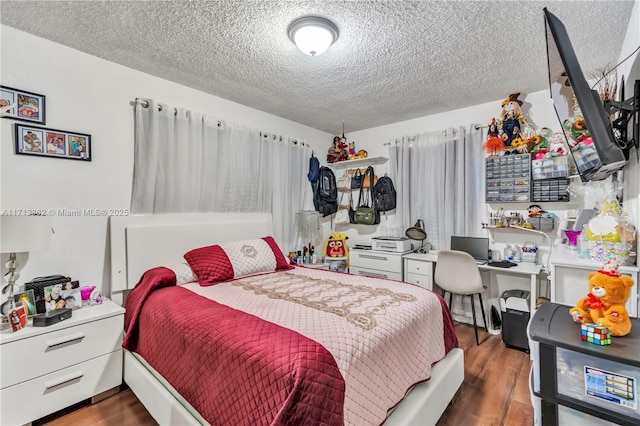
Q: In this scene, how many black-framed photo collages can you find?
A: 2